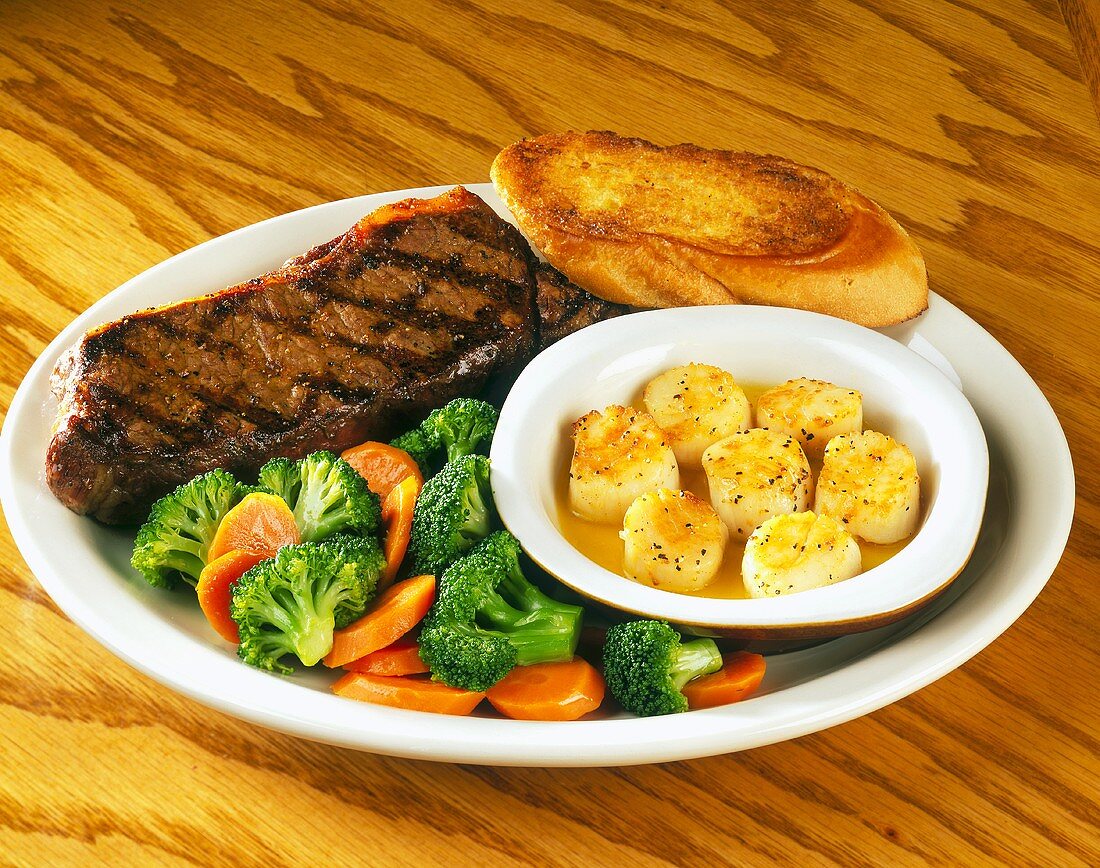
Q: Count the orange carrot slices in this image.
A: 9